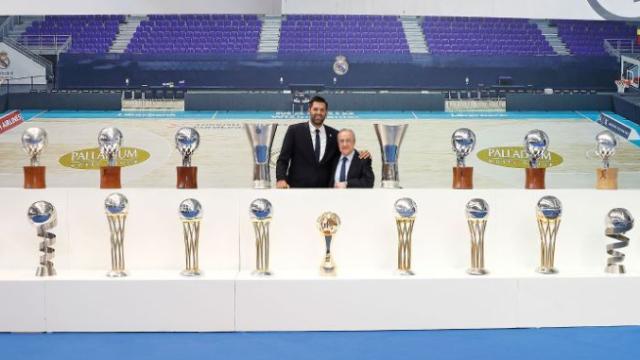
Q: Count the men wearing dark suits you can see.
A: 2